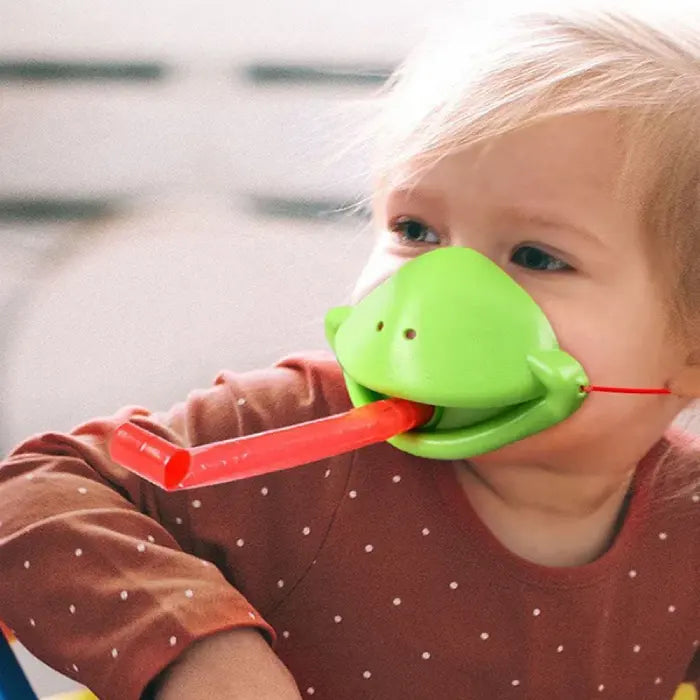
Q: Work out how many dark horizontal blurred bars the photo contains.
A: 4